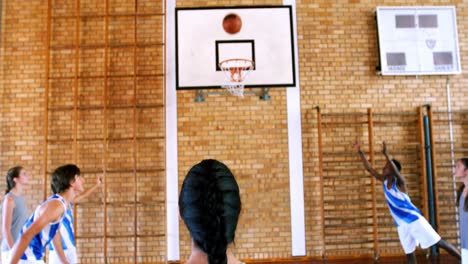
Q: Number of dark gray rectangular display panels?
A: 4